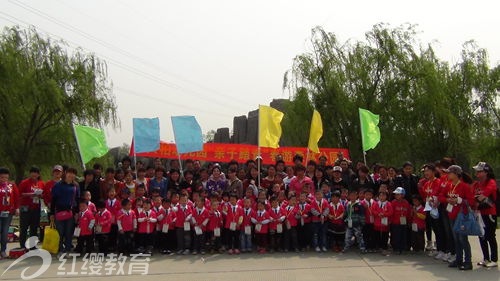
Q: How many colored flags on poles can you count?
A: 6